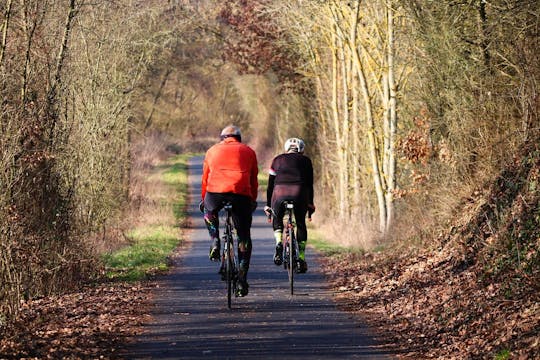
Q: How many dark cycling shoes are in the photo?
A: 4